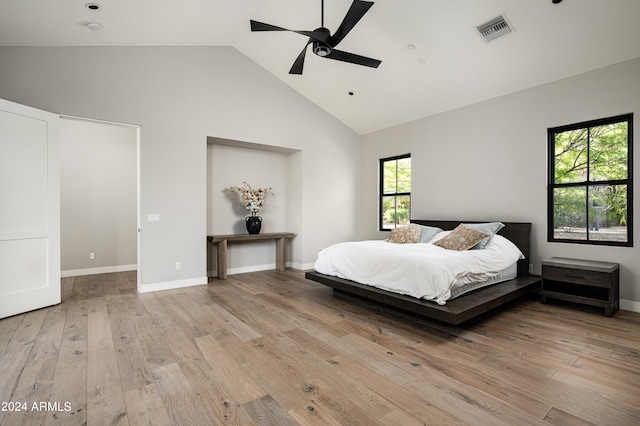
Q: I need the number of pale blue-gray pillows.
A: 2